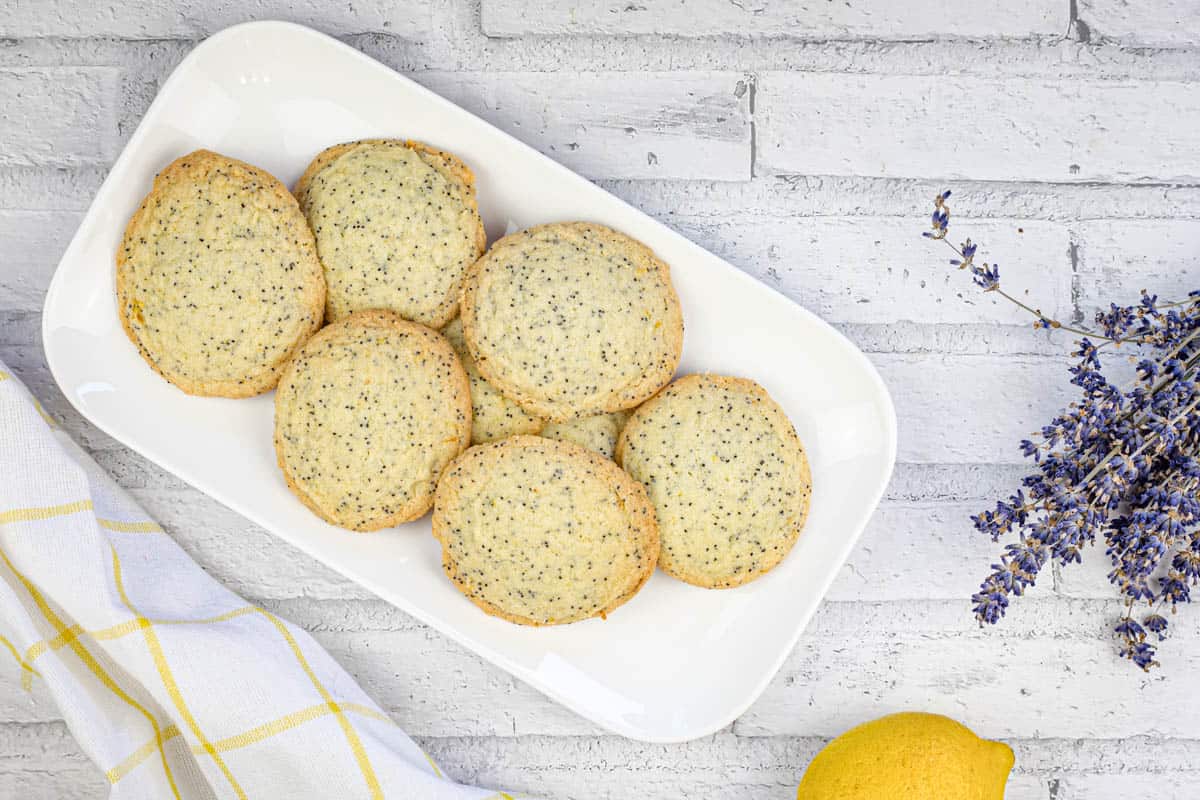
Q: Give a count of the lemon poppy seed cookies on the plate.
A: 8